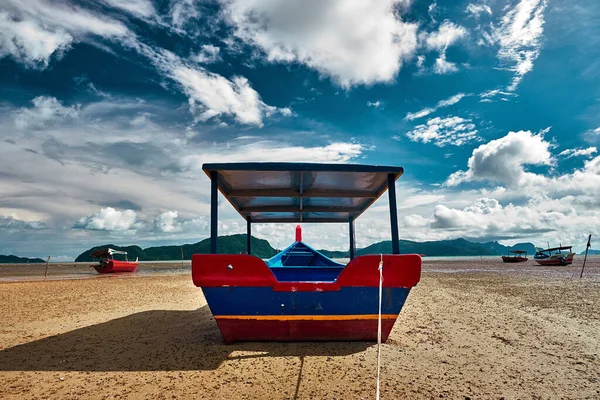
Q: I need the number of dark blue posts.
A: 4